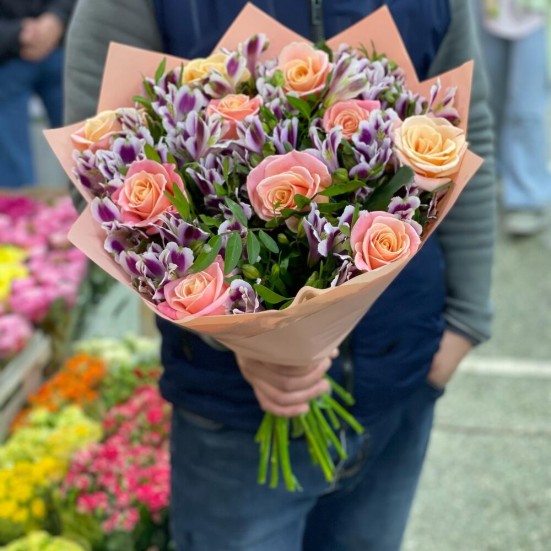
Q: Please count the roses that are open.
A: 10